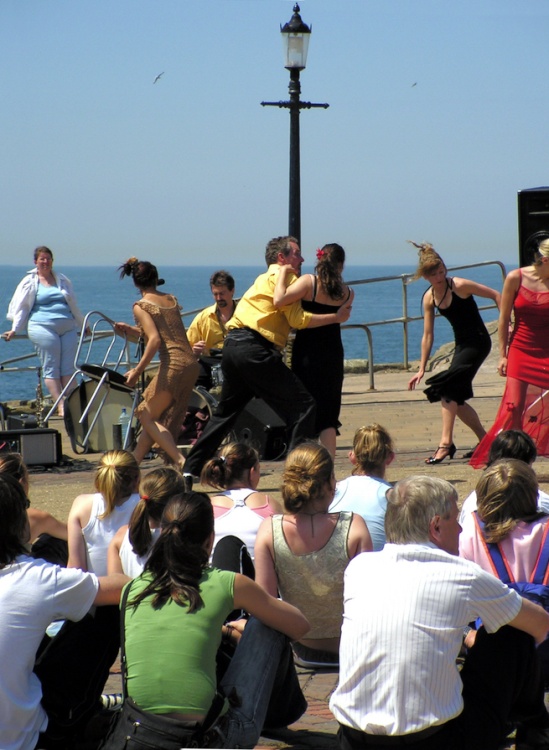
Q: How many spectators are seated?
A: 11